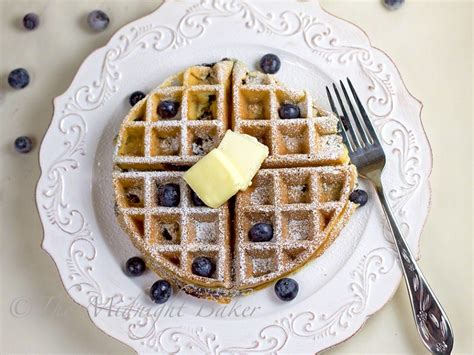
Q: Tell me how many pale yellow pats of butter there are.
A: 2